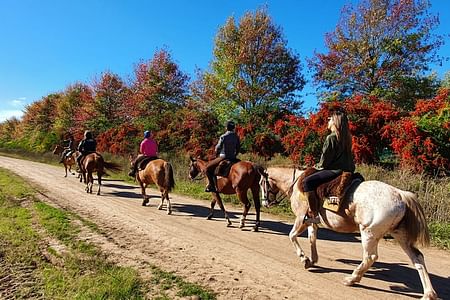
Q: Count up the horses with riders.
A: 5